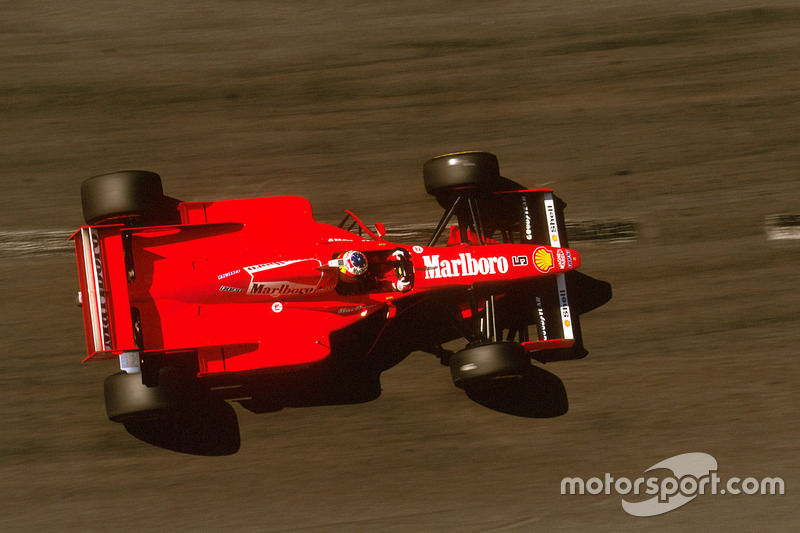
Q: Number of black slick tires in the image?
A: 4